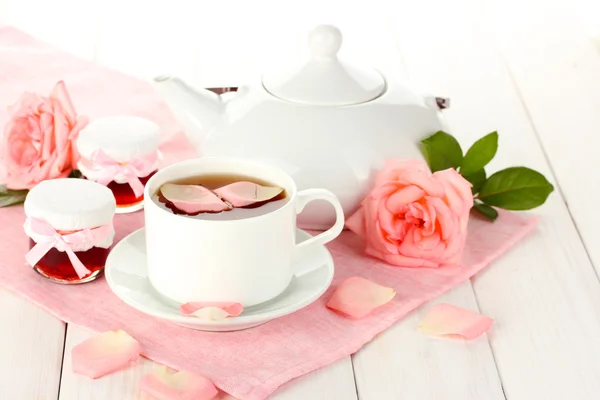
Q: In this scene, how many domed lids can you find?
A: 1